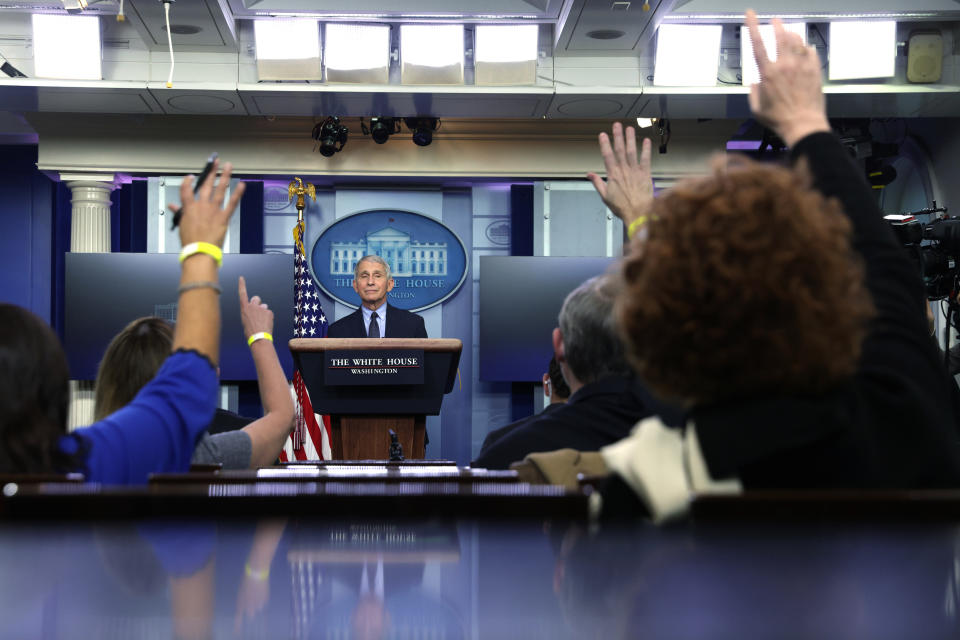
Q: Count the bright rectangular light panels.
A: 8